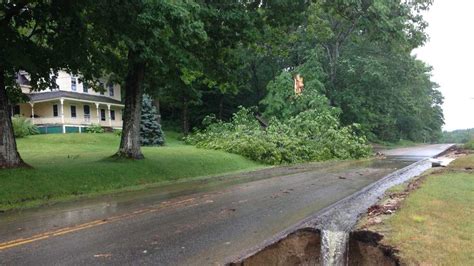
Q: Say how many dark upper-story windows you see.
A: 4